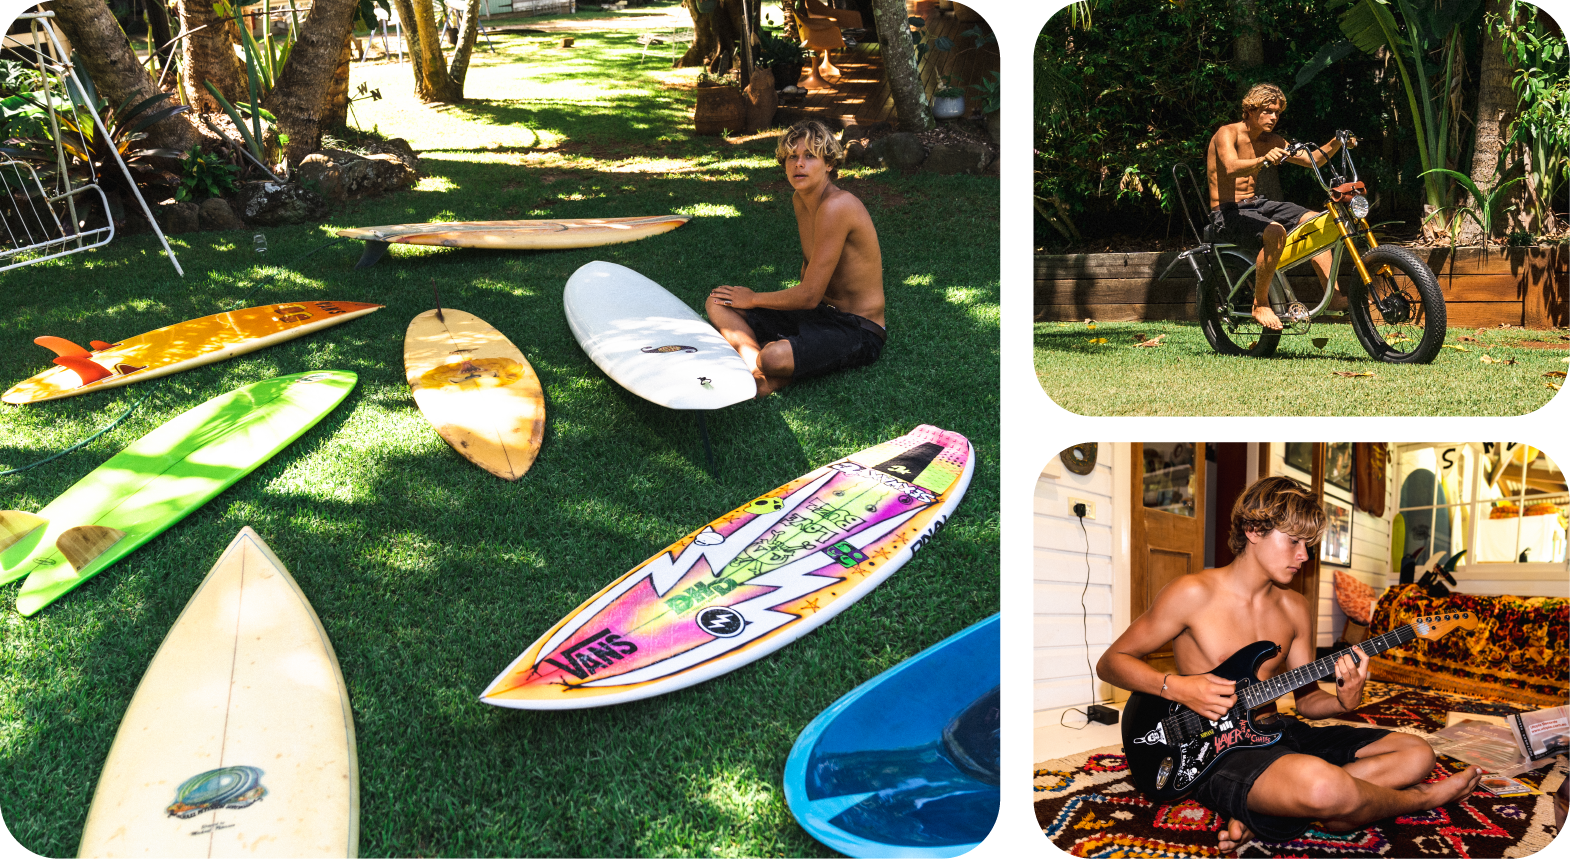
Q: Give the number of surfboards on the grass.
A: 8